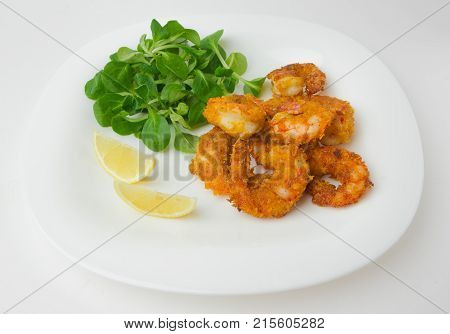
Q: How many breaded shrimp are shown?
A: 7